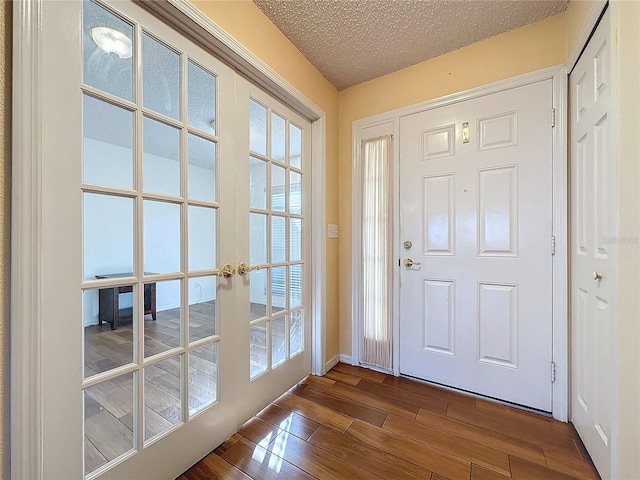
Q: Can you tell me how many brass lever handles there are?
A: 3